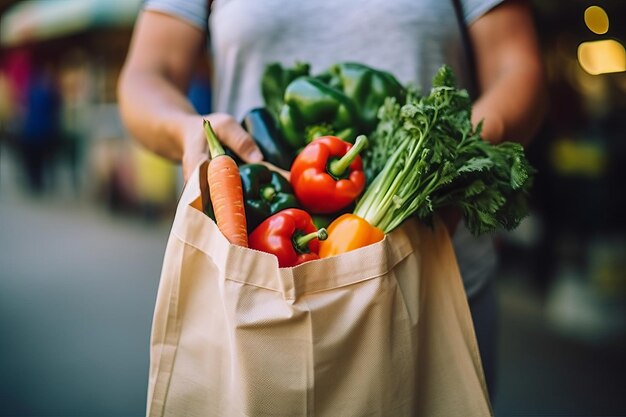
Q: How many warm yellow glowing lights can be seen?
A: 2